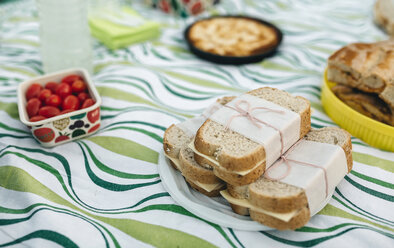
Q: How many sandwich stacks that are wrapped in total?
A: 3